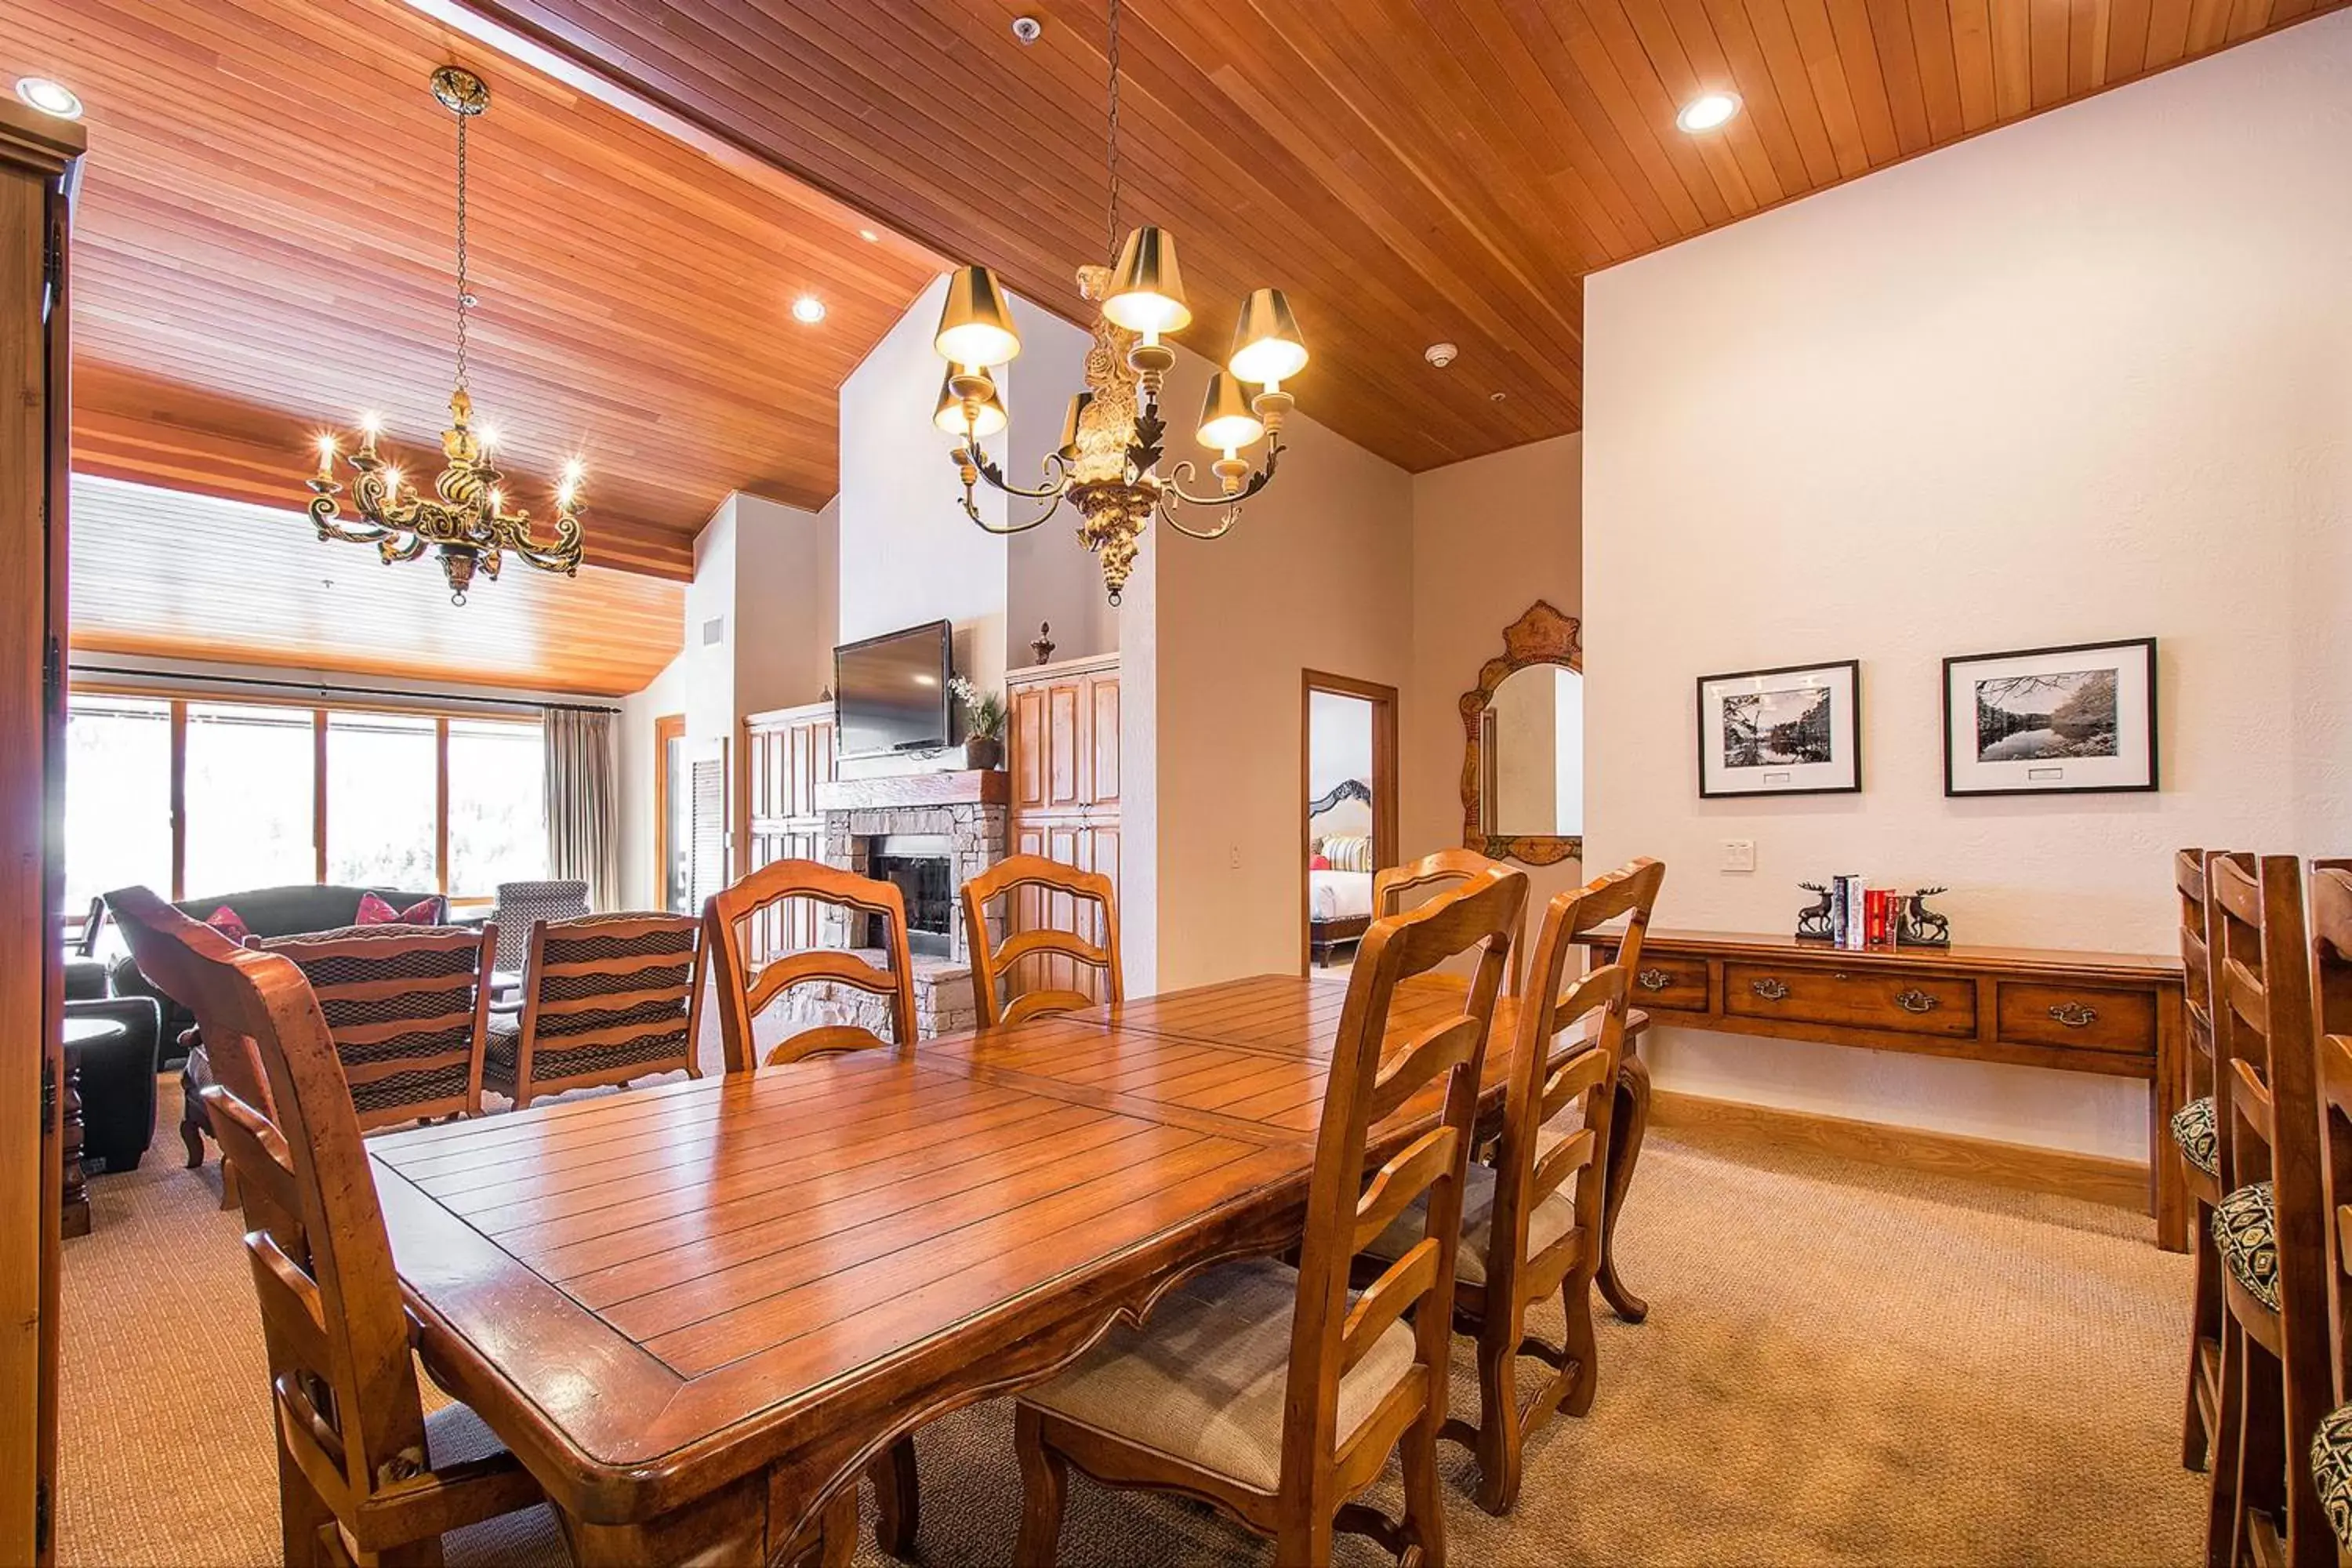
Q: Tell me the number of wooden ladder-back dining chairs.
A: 6